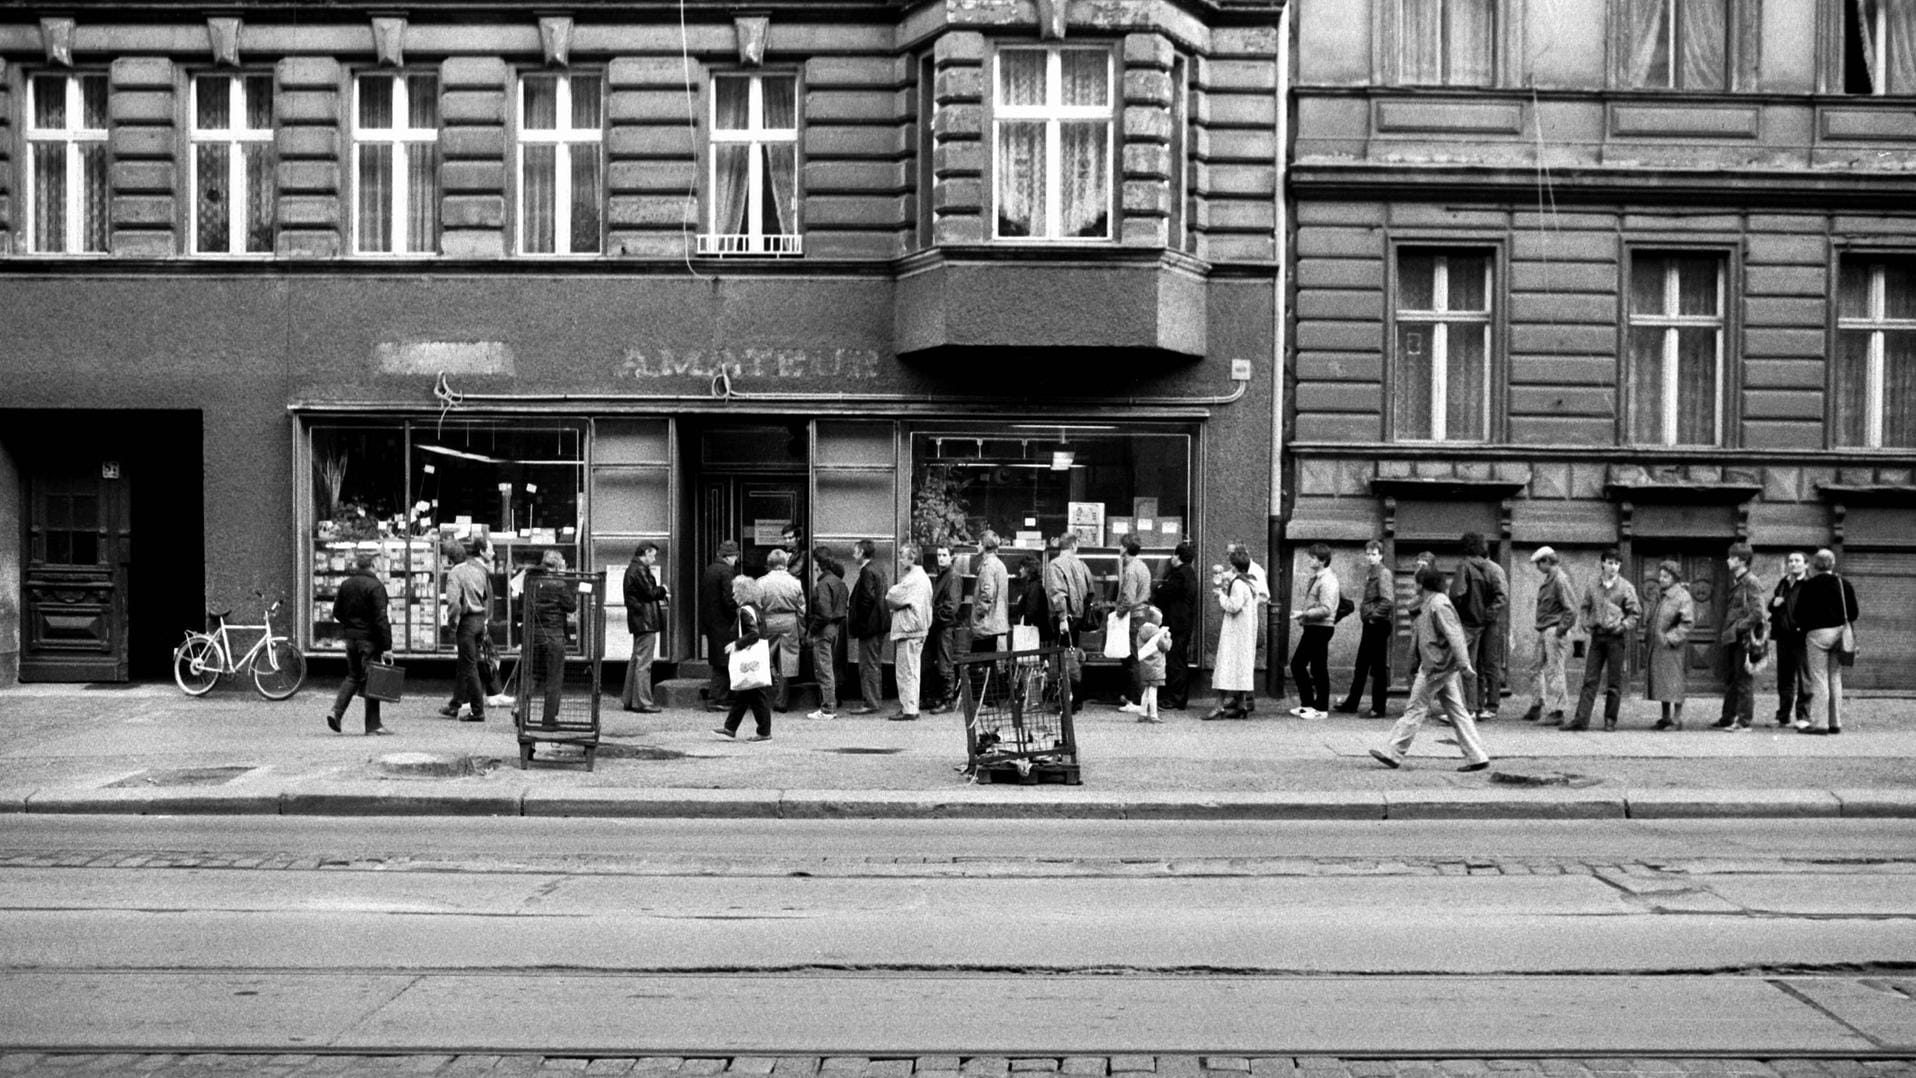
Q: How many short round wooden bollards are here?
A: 0